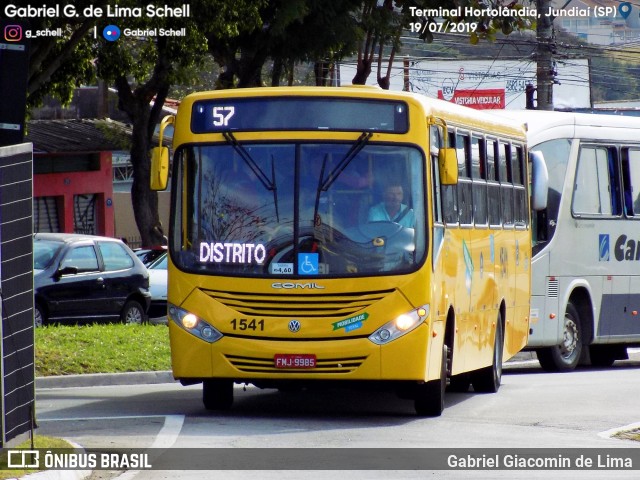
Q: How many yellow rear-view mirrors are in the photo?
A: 2